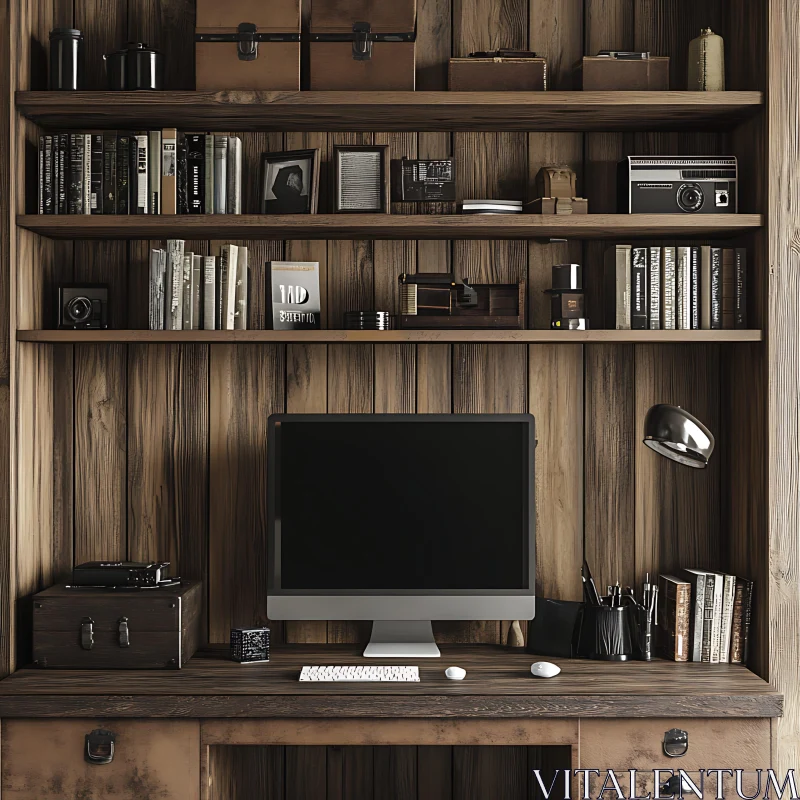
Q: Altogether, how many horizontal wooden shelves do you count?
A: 3